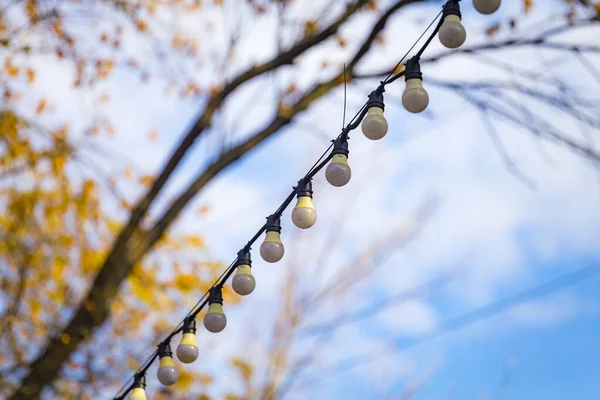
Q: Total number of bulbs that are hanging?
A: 12